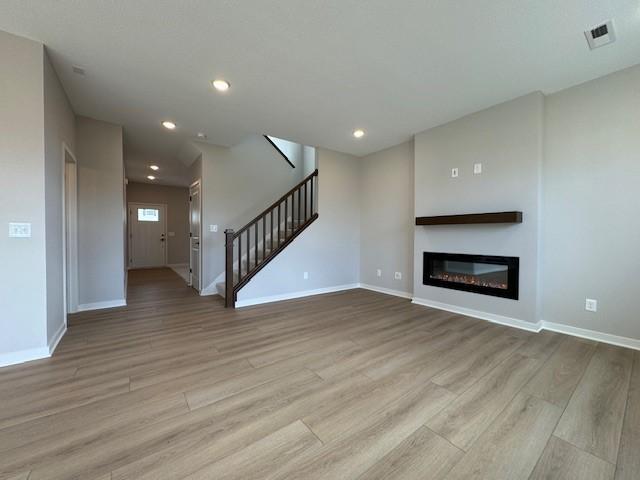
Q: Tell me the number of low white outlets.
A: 4